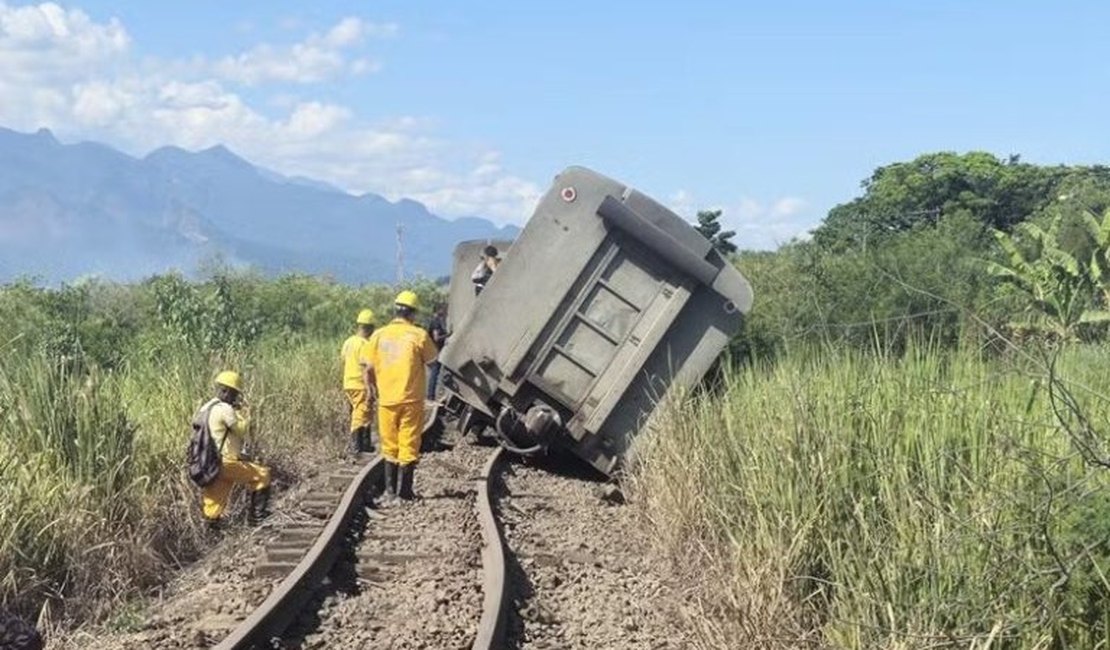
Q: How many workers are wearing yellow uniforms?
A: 3